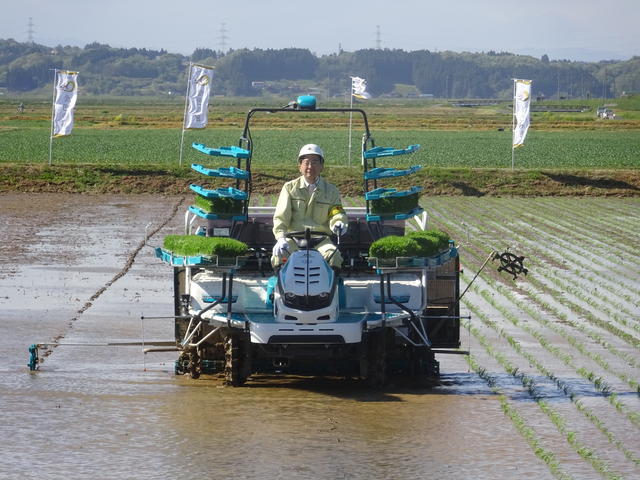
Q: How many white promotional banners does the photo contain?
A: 4